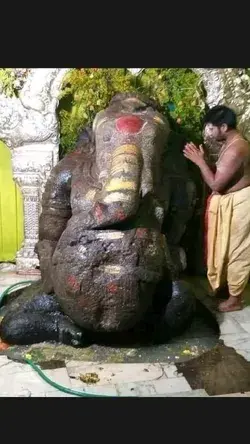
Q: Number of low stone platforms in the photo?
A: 1